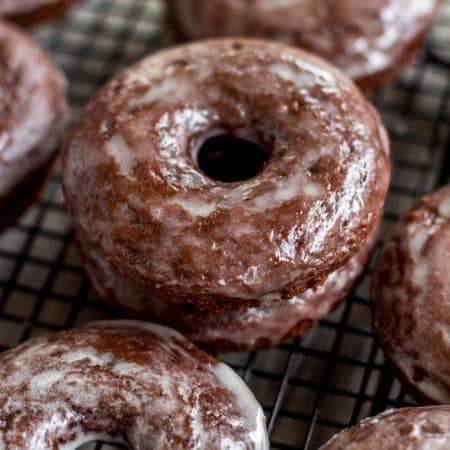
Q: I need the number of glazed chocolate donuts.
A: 8